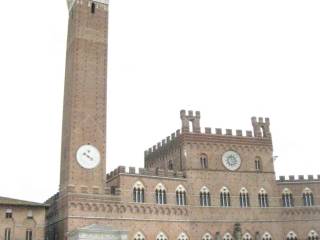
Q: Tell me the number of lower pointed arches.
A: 9